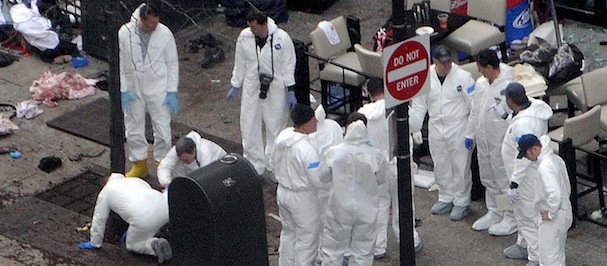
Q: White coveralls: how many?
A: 12